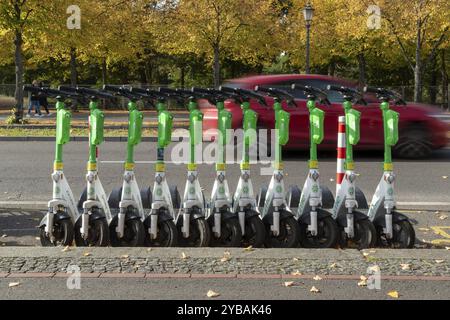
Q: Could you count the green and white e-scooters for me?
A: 11